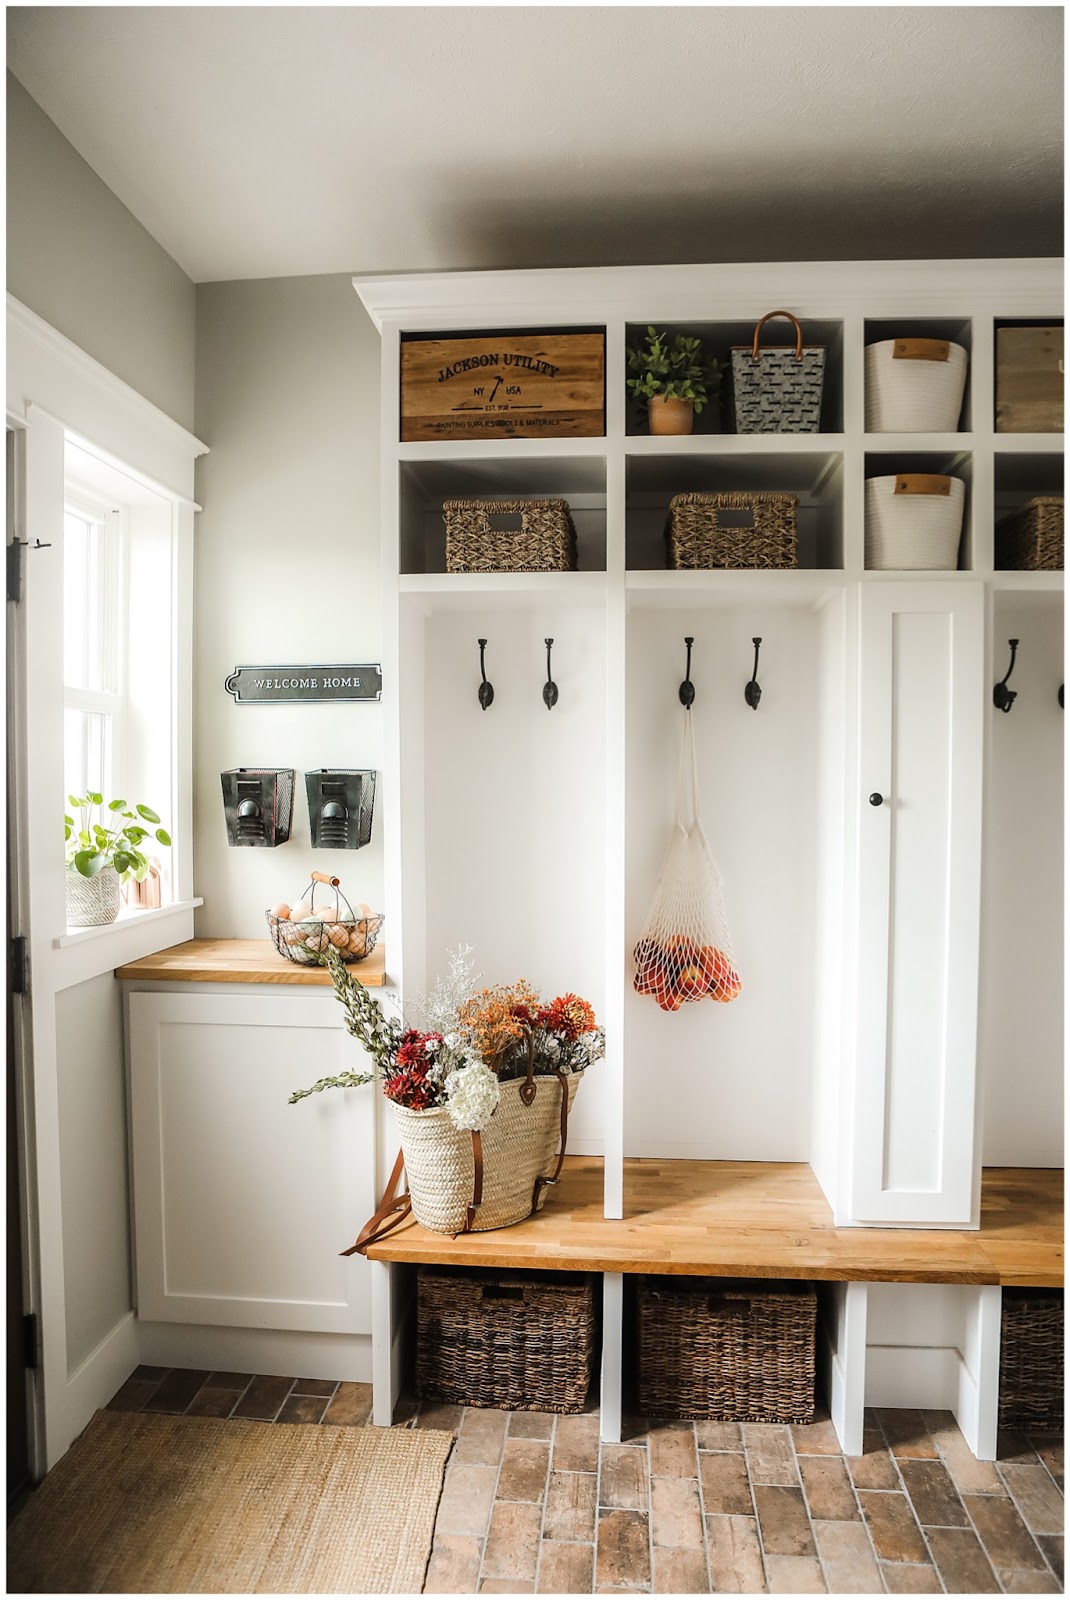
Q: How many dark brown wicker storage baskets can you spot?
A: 3